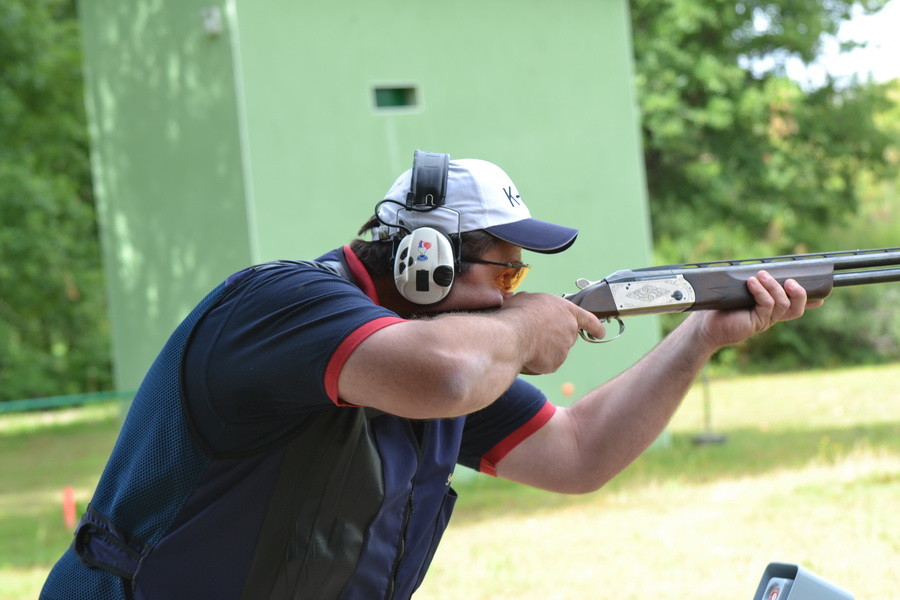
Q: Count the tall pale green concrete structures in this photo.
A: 1